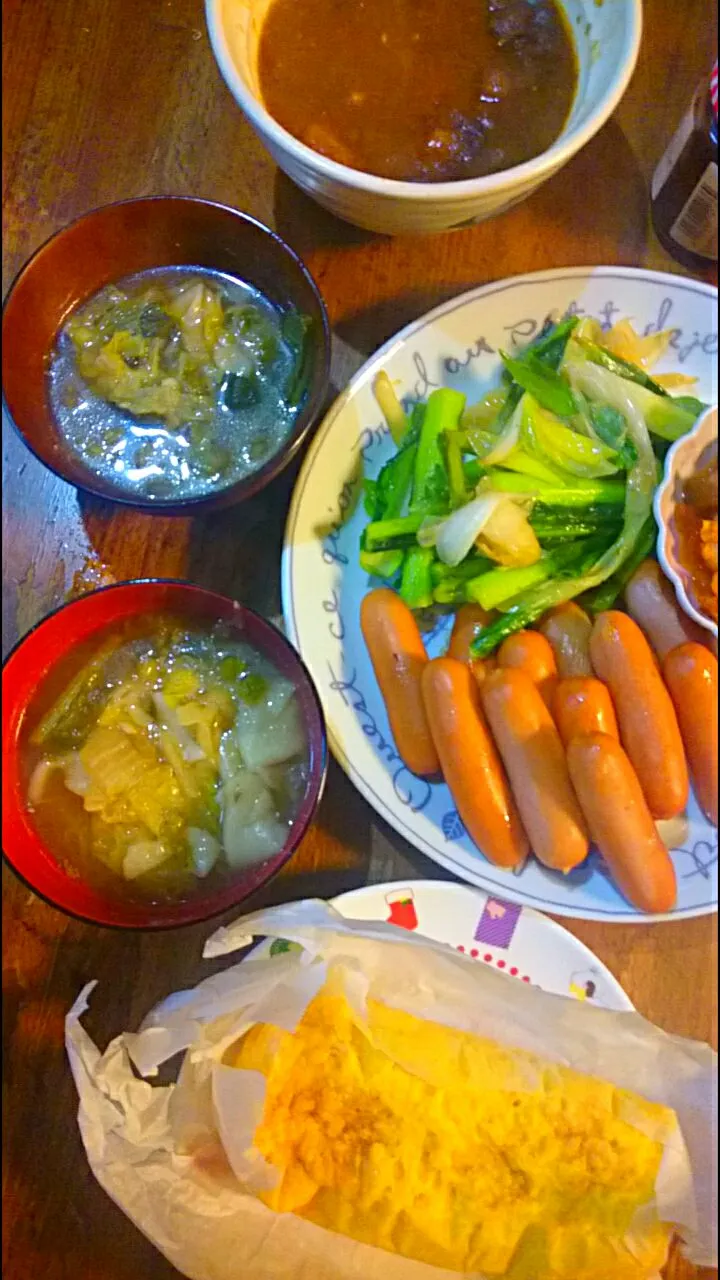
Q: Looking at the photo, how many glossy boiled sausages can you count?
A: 11